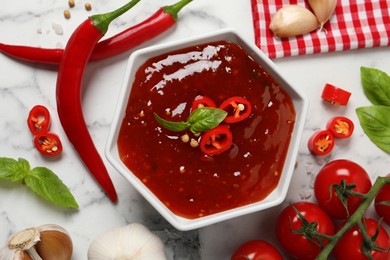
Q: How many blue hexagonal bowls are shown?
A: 0